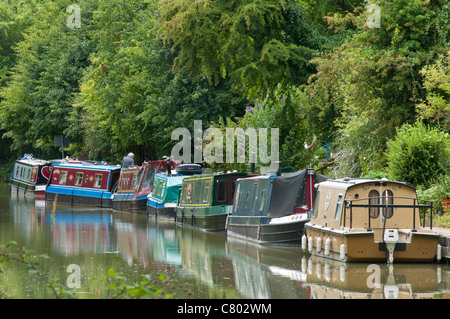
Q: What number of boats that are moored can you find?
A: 7